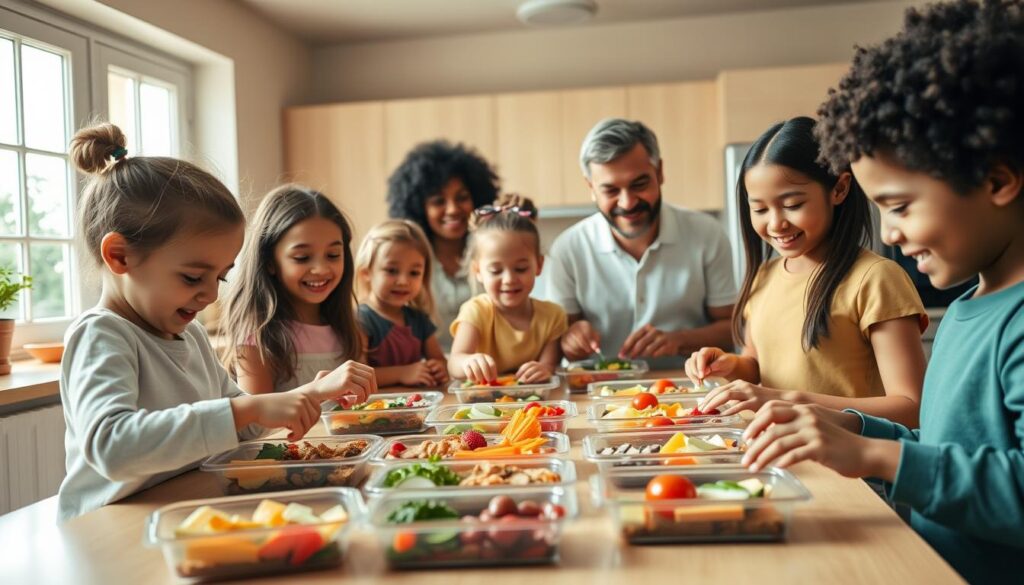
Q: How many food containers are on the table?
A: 13